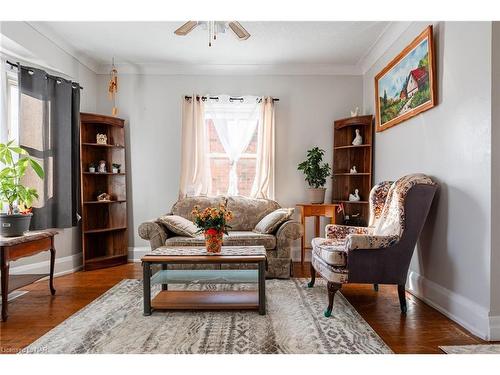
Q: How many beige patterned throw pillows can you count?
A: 2